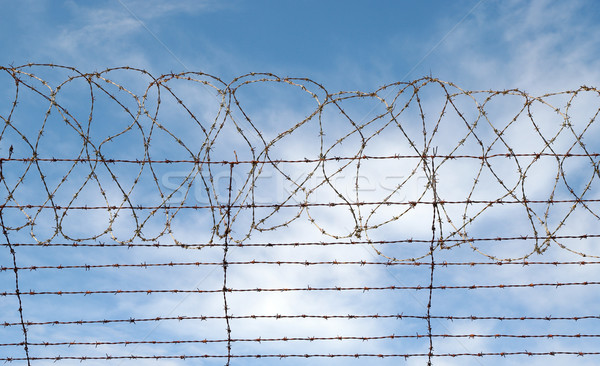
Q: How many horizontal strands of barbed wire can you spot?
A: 8